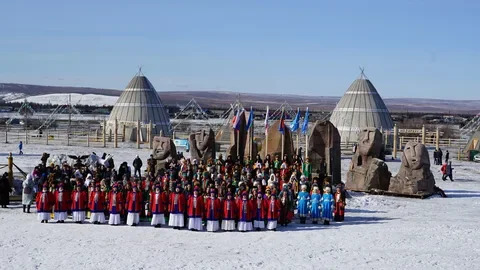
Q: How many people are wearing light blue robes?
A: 3